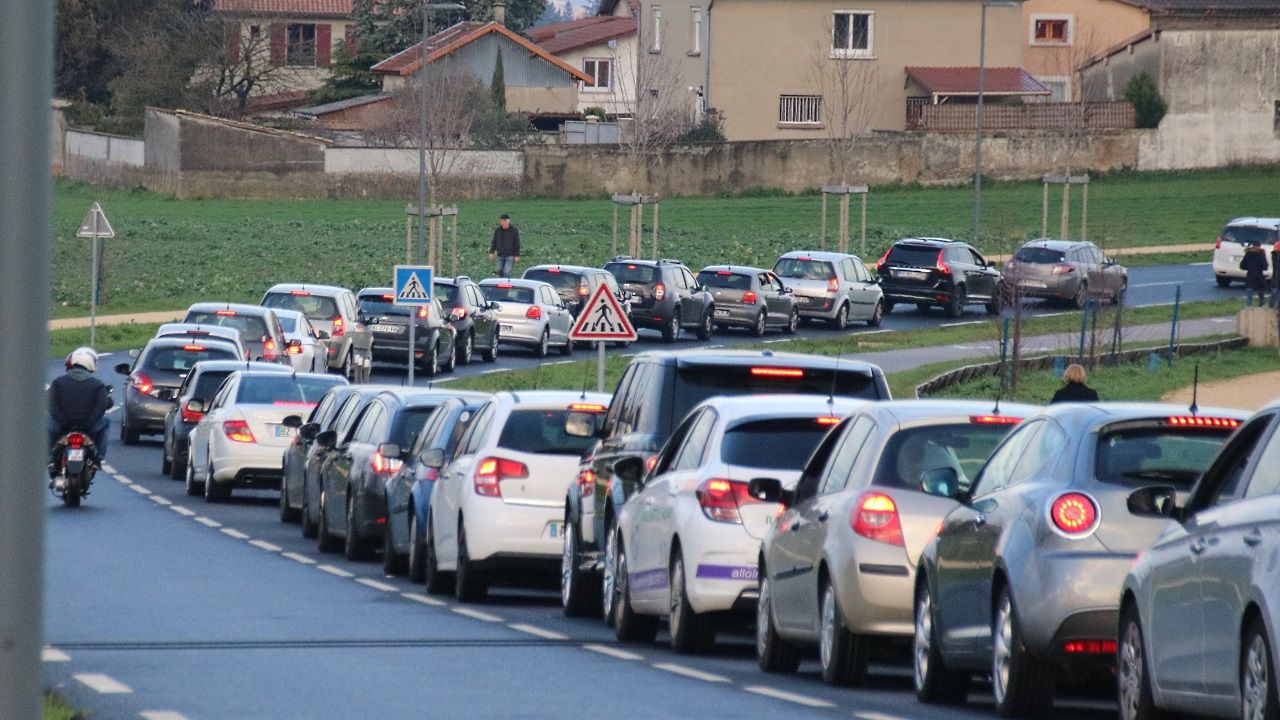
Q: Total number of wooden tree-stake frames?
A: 4